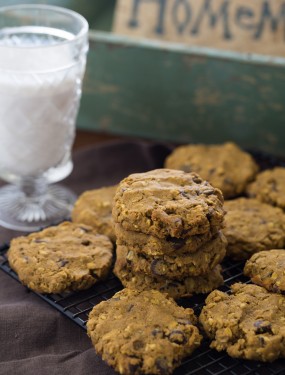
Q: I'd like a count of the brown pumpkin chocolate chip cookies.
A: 12